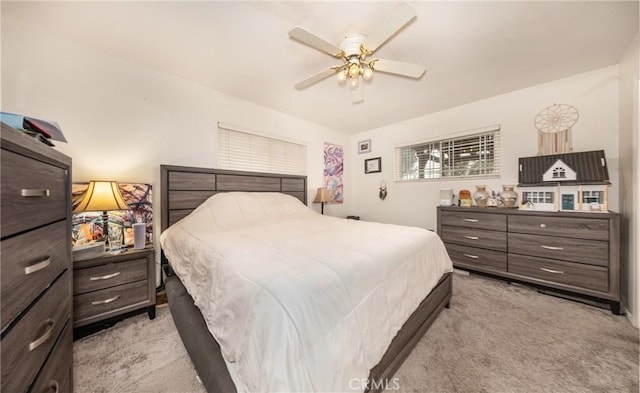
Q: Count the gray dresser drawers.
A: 12